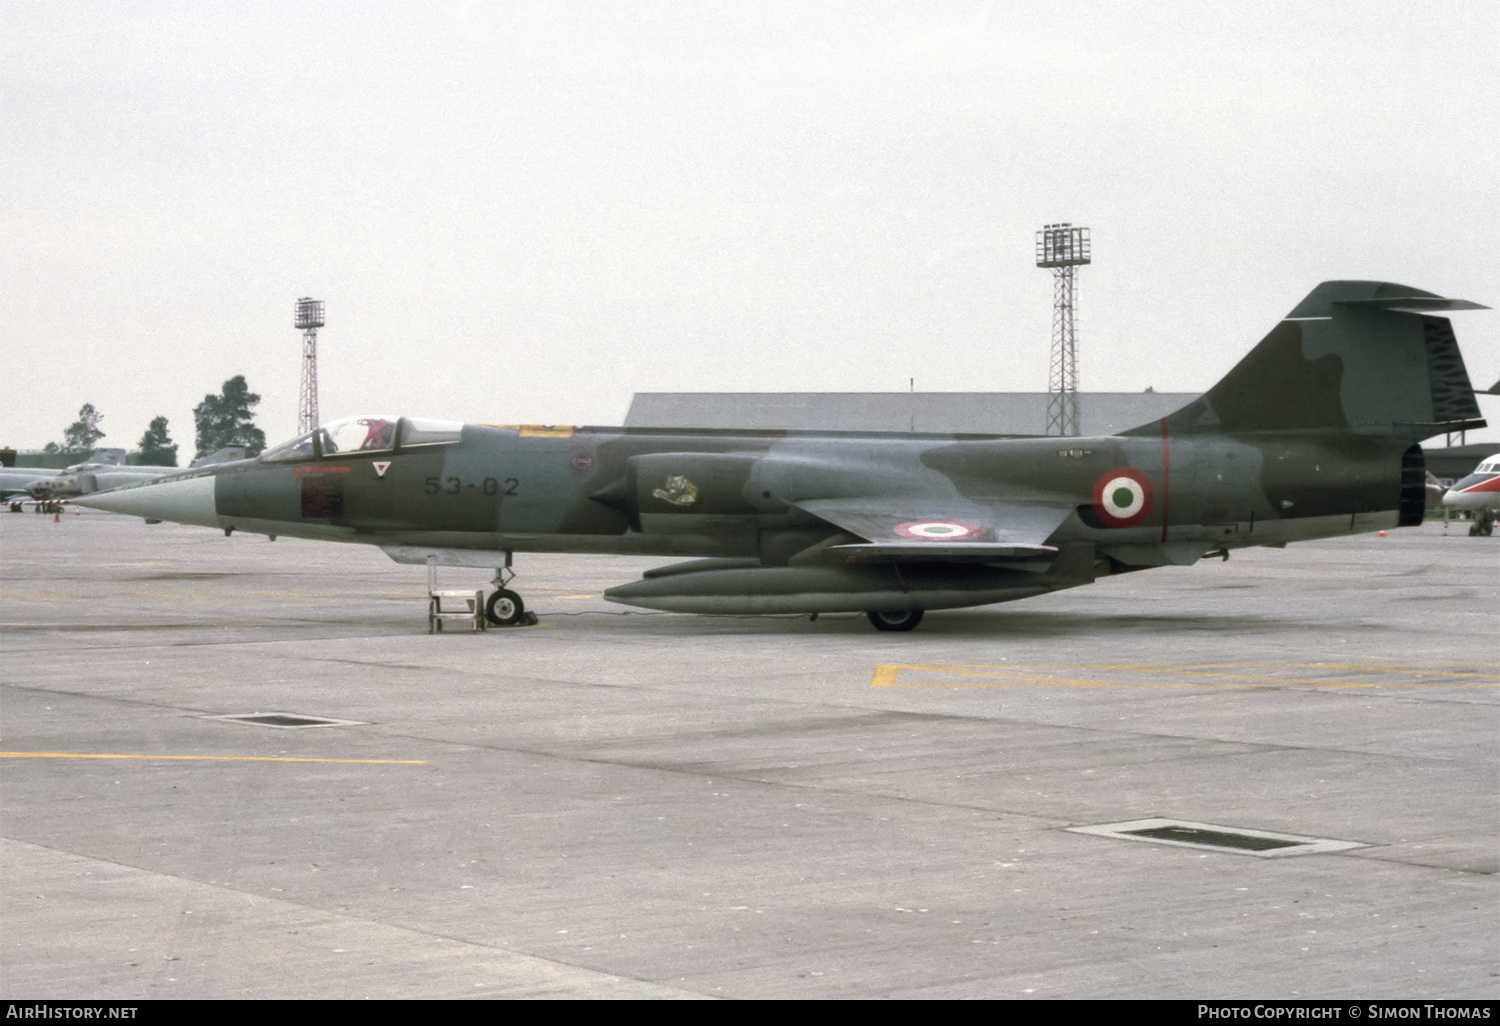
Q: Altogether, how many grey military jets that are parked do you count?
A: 2